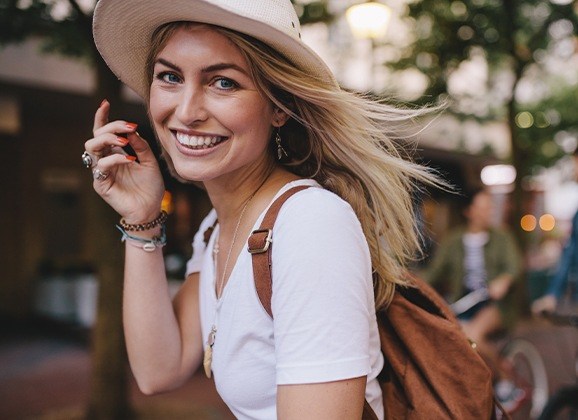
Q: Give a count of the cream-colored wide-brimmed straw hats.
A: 1